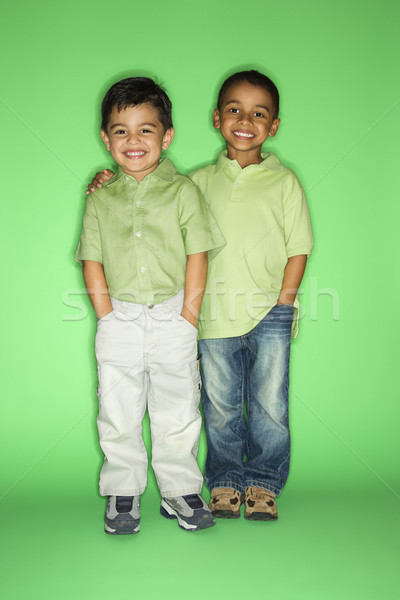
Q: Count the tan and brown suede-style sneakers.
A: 2